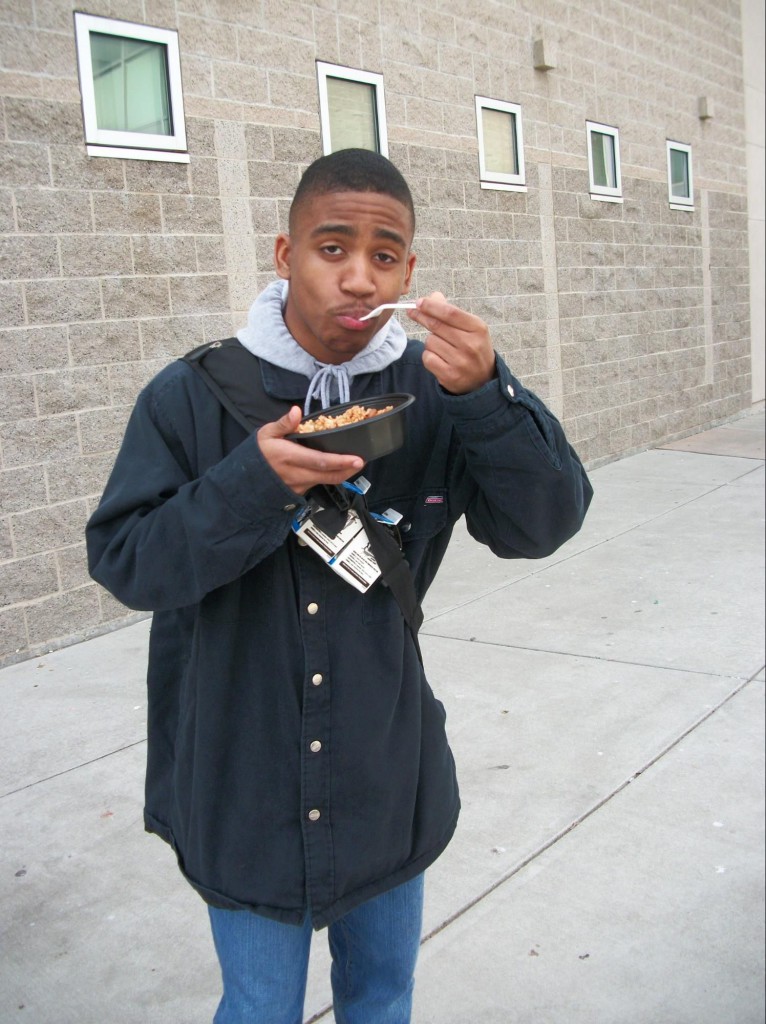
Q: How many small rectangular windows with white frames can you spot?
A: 5